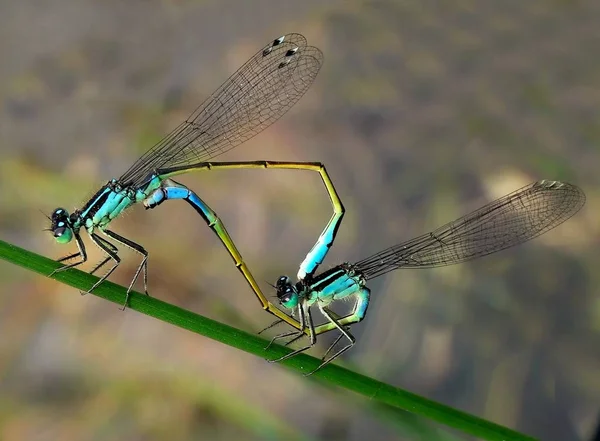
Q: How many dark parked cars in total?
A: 0